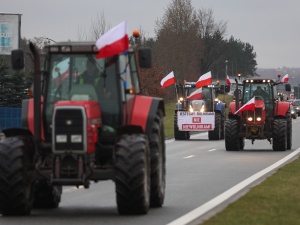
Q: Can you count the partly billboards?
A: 1